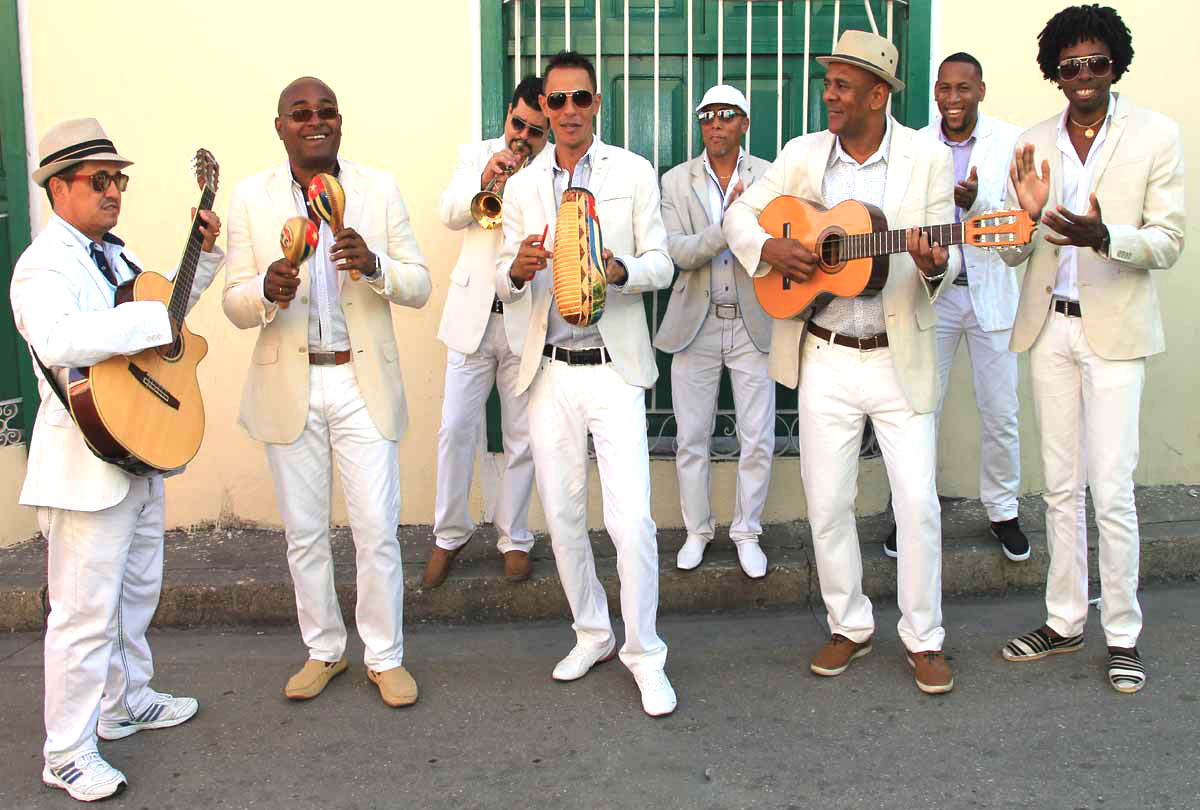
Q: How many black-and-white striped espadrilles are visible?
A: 2